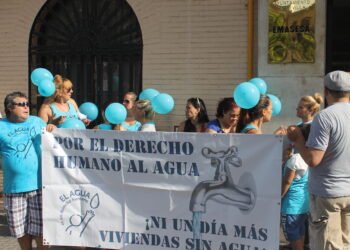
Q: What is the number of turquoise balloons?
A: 10